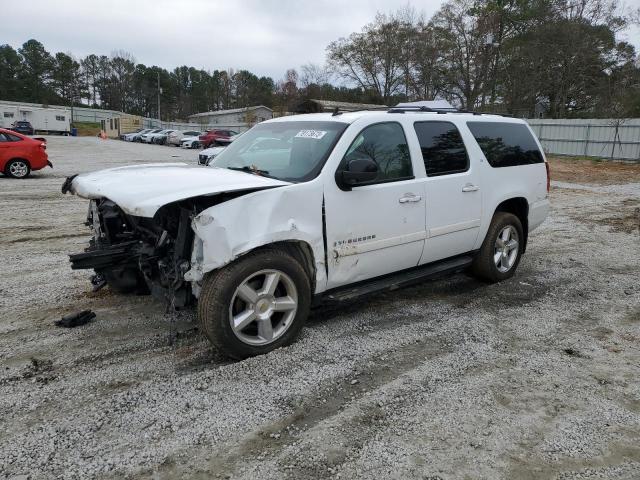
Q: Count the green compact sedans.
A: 0